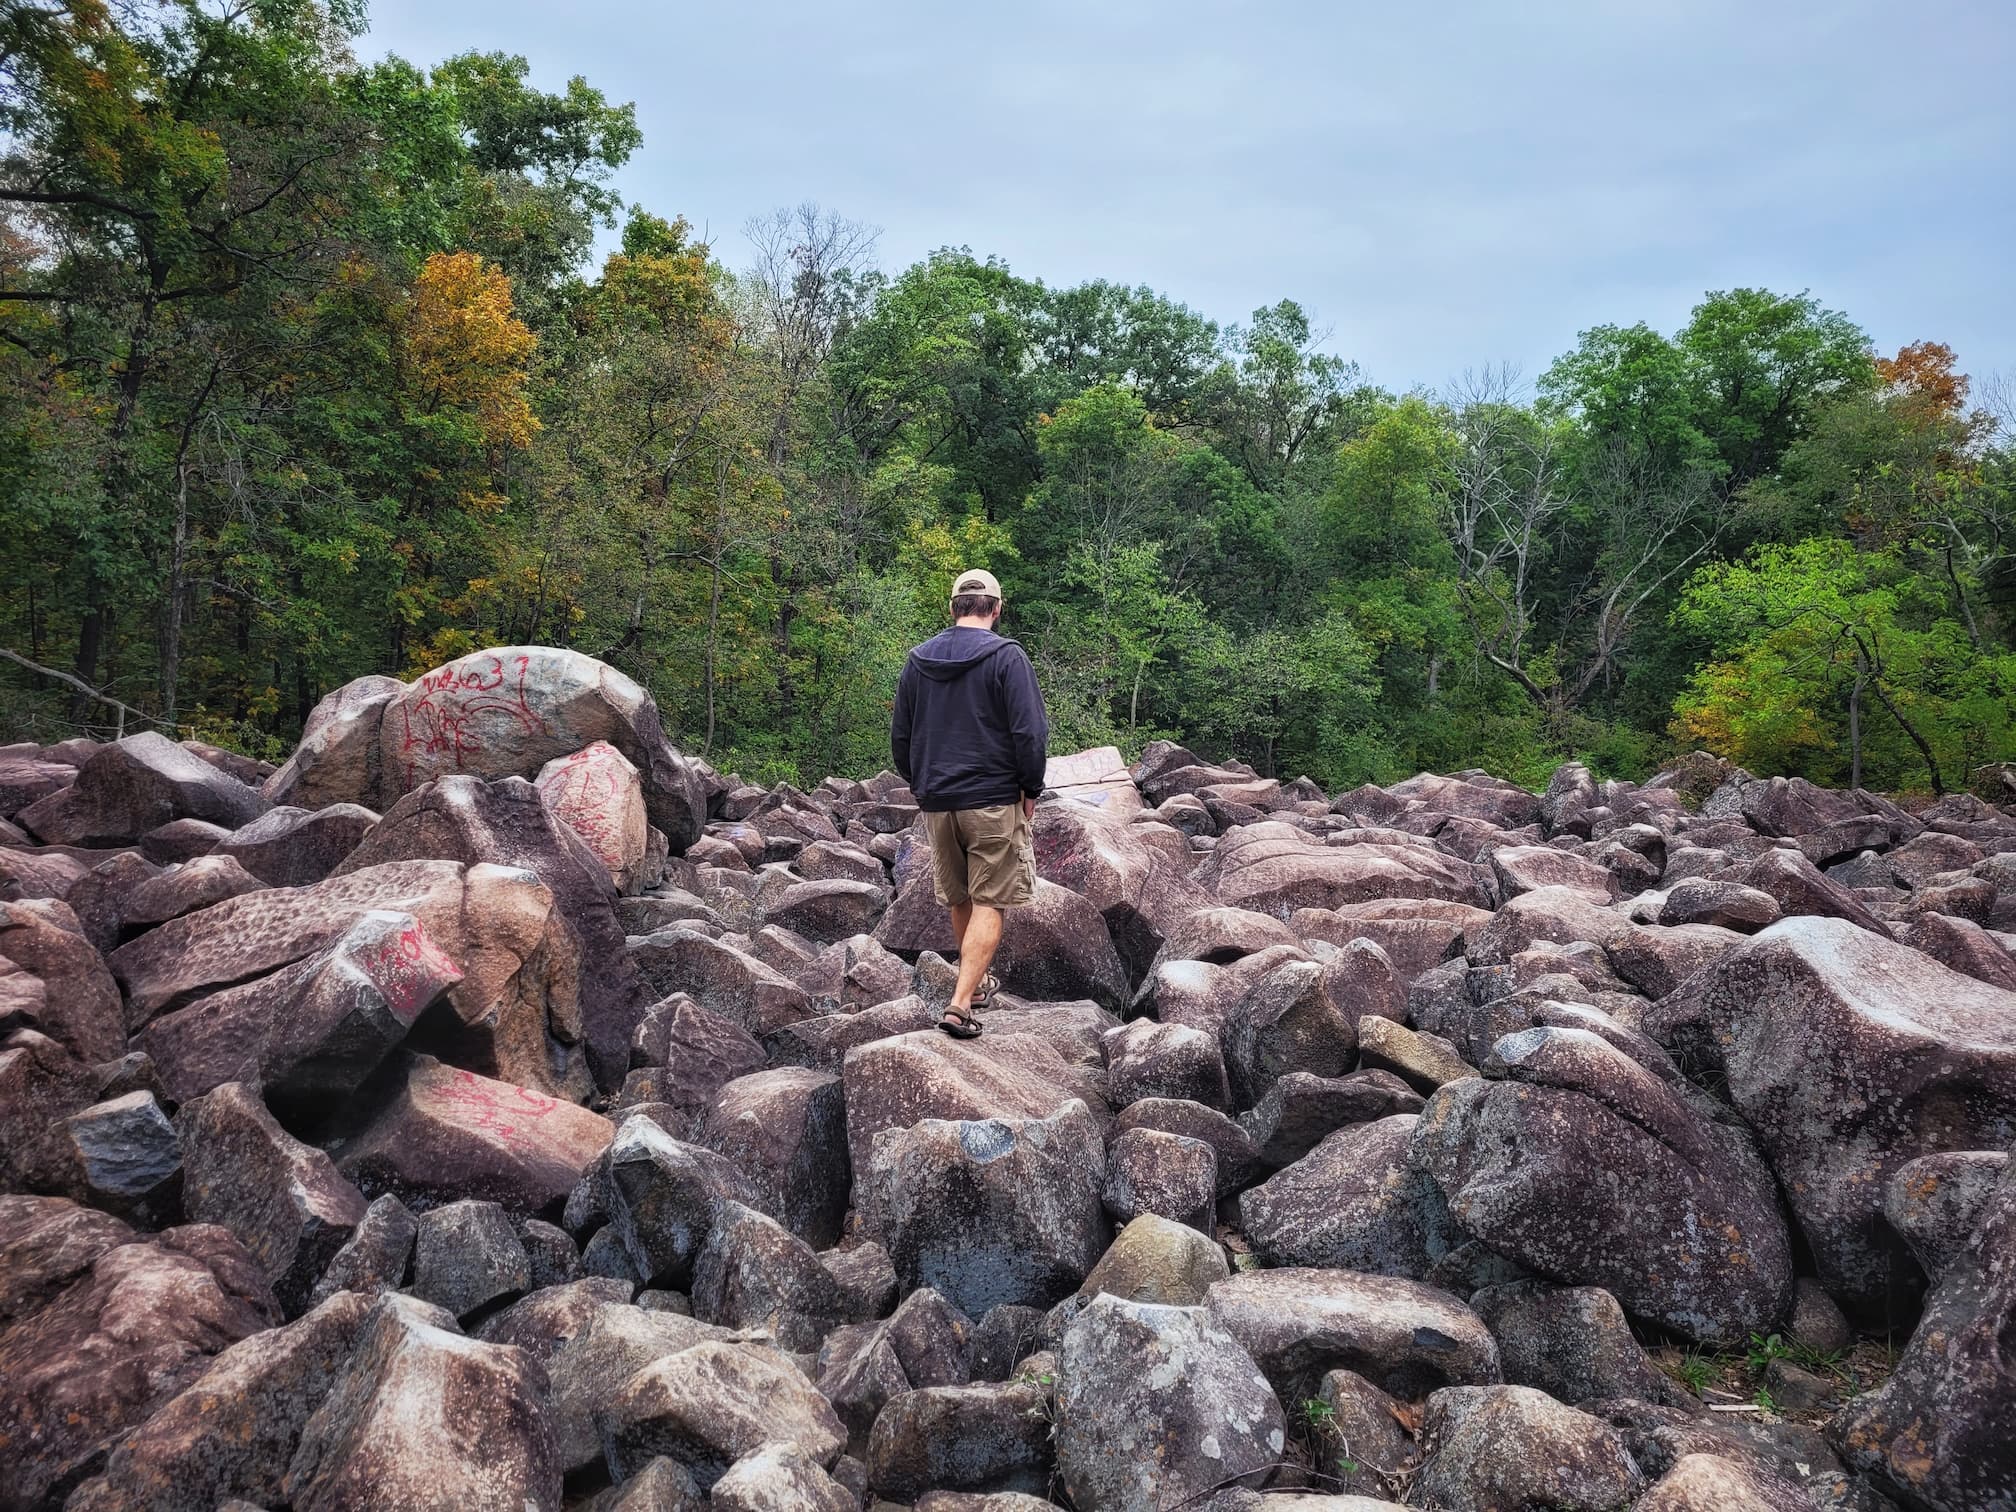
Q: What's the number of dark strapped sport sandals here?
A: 2